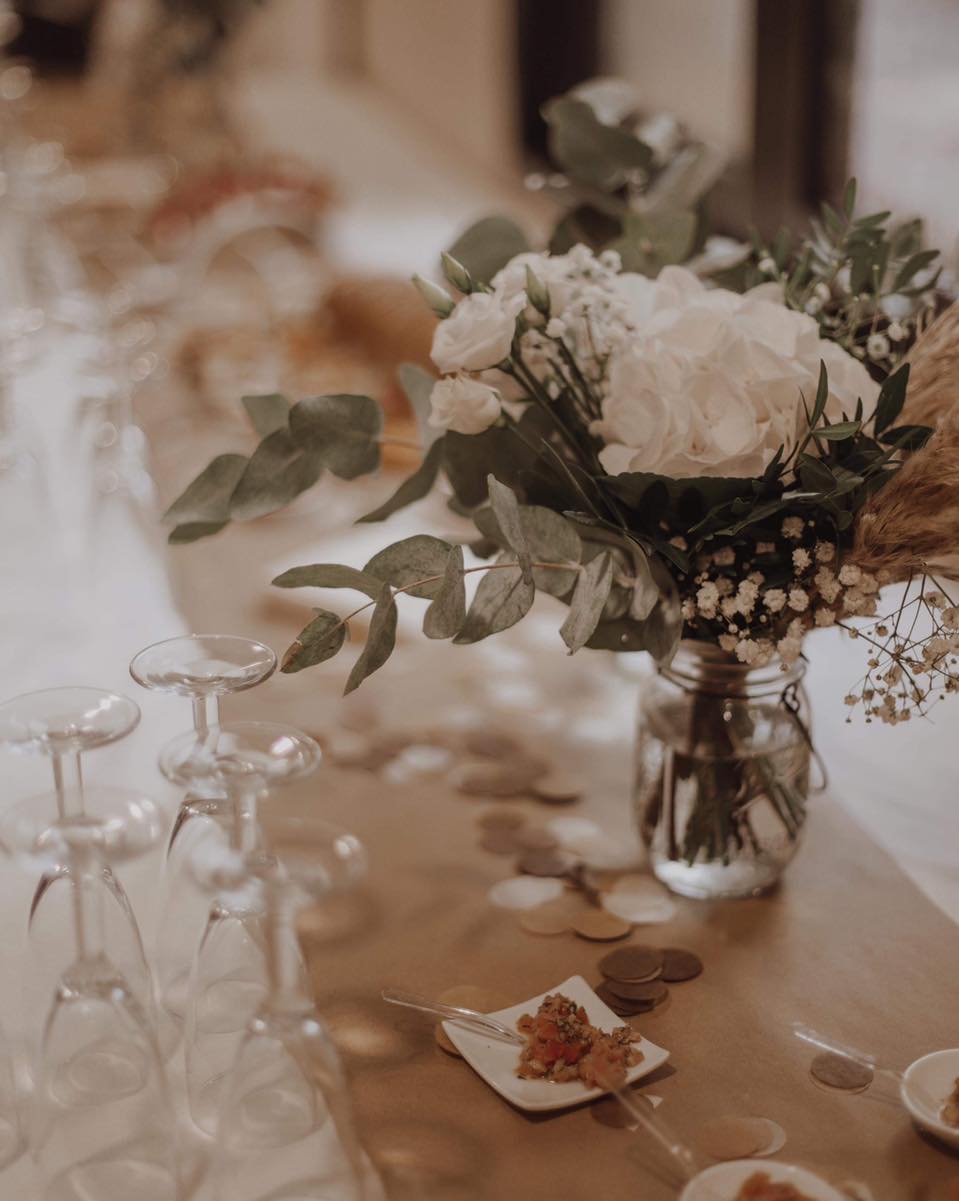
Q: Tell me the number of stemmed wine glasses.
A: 5